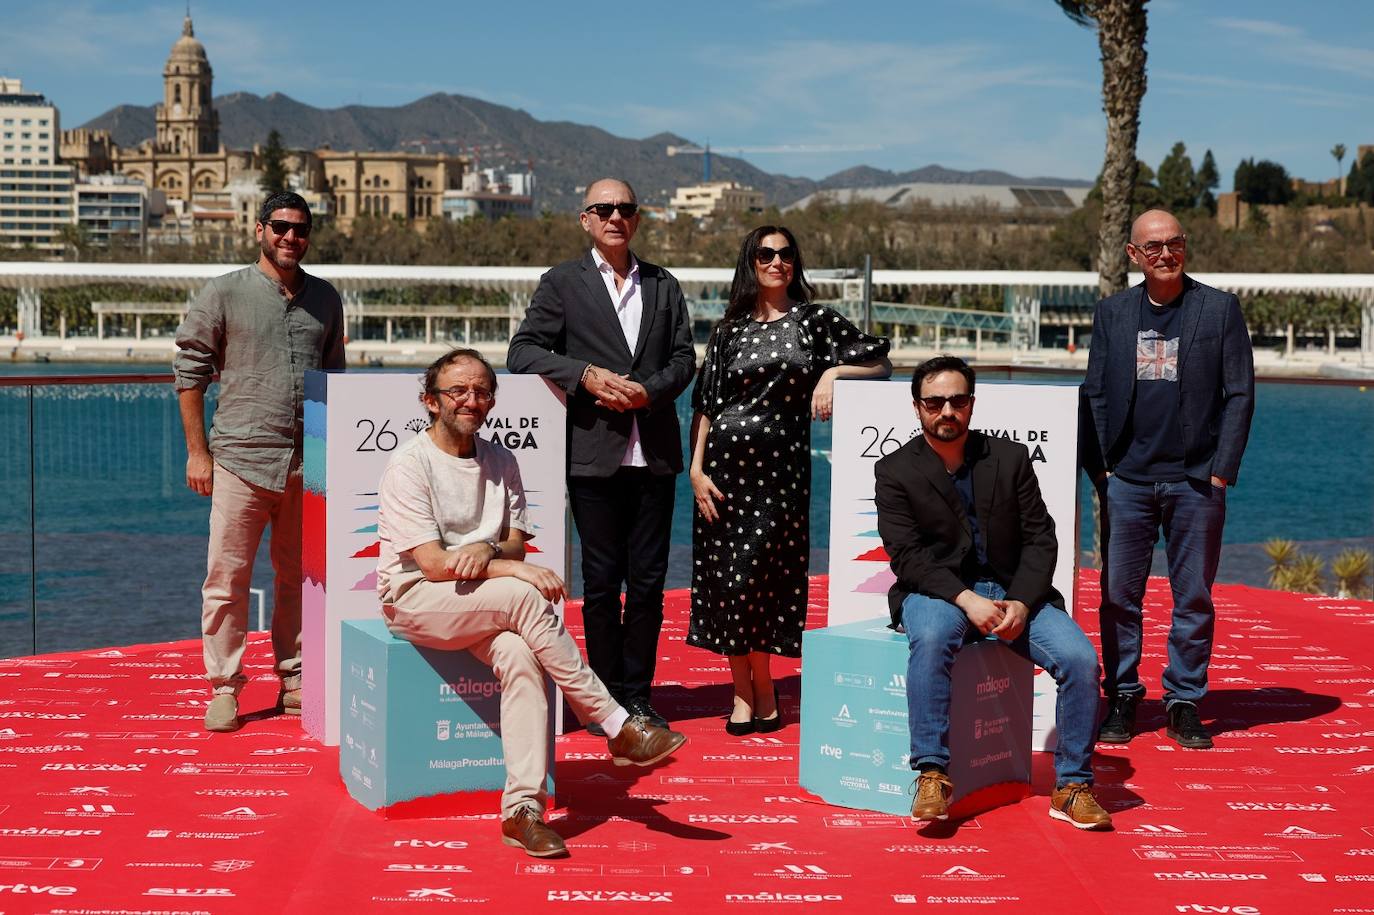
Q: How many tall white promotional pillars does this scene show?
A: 2